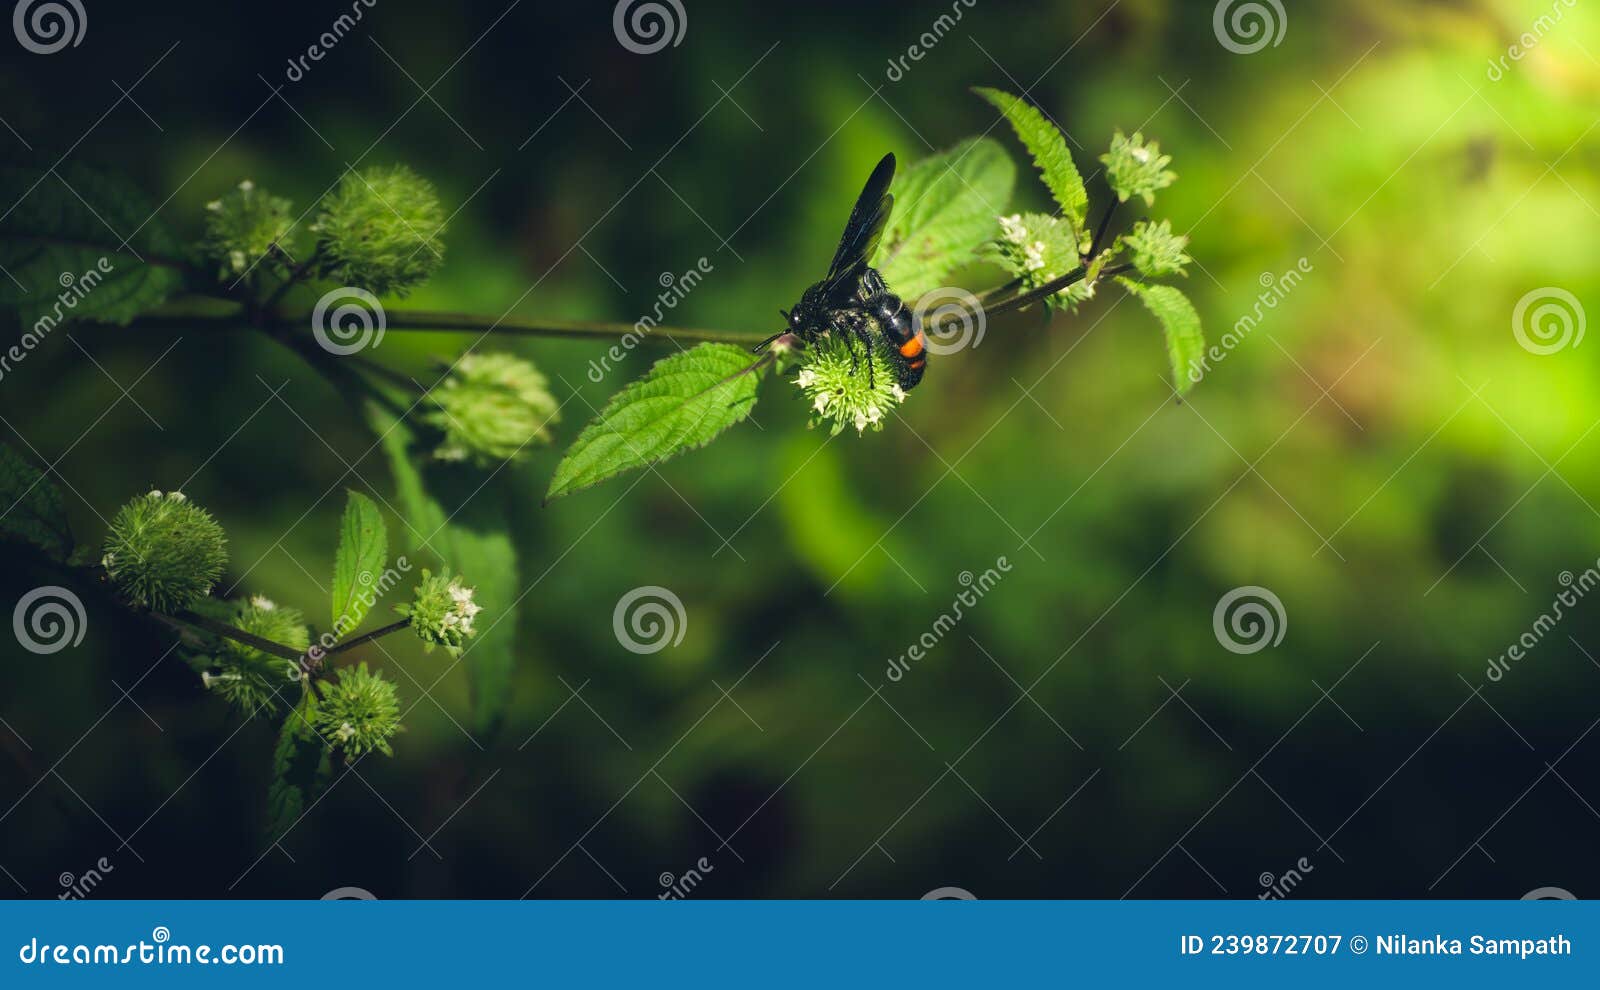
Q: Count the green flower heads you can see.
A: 11